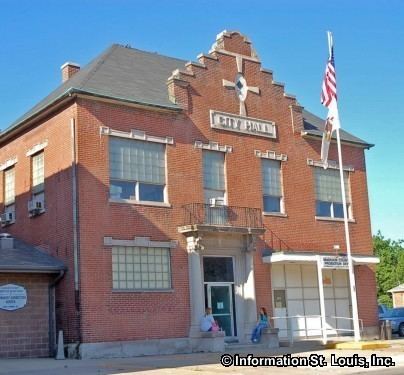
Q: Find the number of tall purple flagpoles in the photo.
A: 0